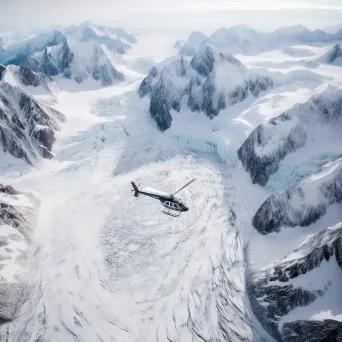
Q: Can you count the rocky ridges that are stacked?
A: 3